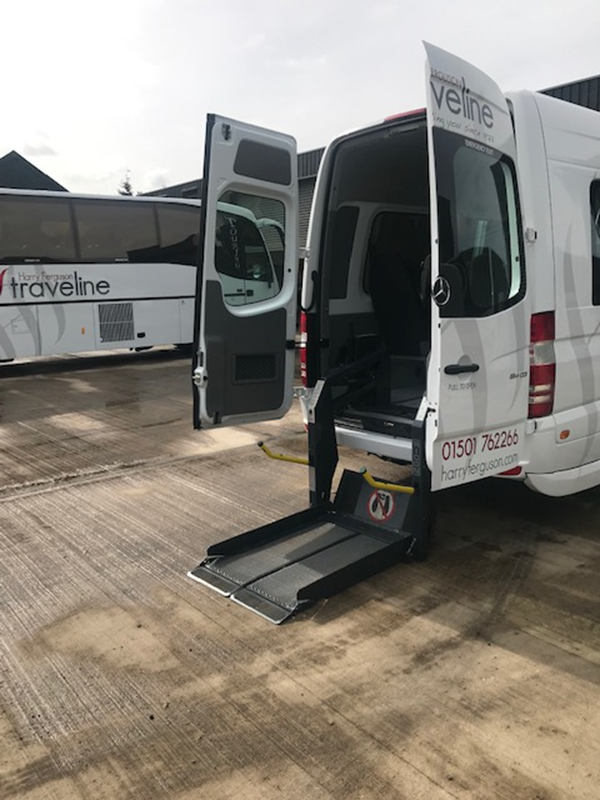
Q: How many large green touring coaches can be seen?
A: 0